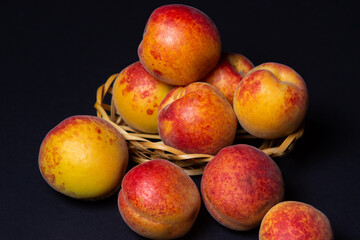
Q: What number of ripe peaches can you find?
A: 9